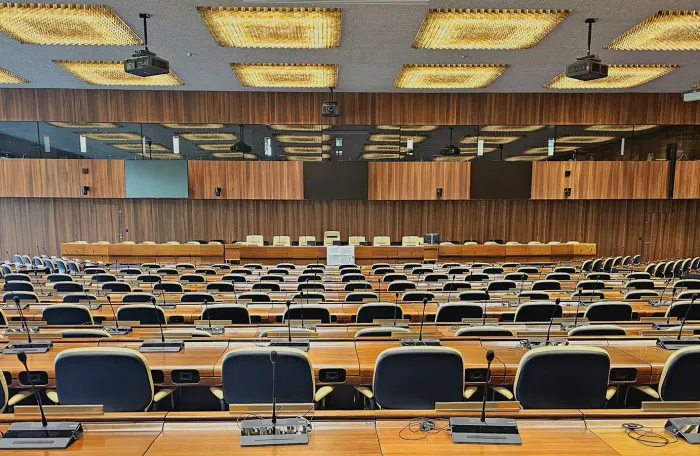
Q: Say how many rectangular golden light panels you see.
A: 9